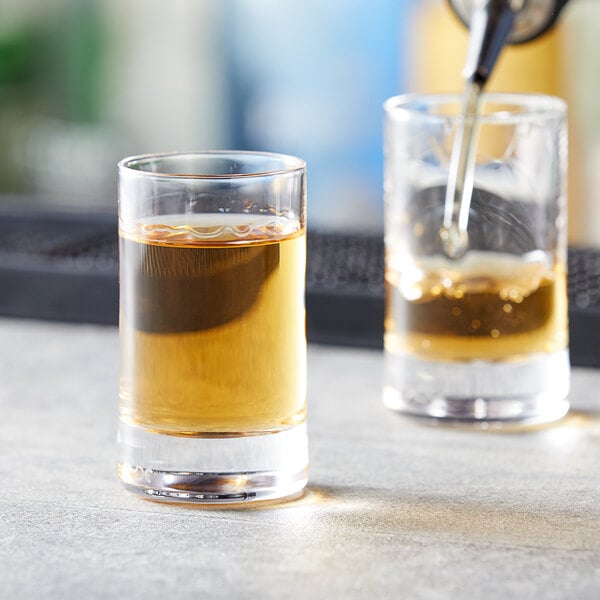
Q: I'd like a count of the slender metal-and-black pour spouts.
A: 1